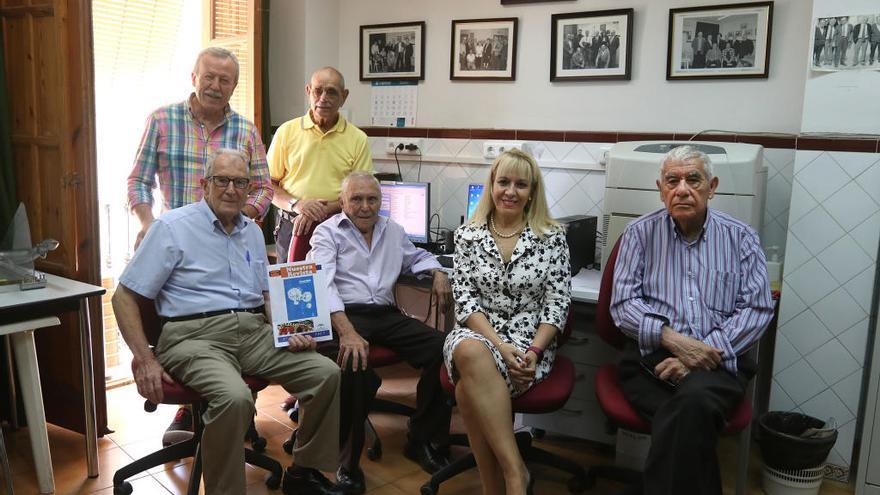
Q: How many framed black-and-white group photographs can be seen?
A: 4